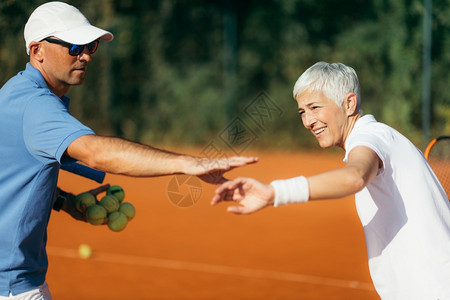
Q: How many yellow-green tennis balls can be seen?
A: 7